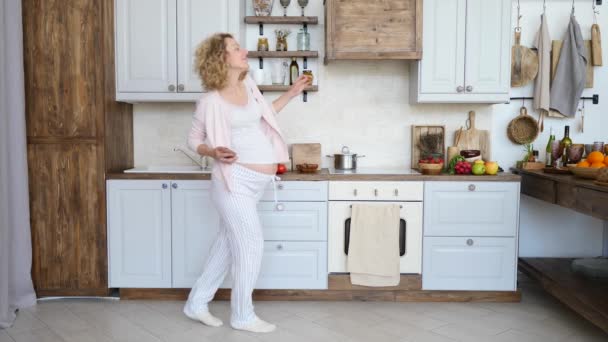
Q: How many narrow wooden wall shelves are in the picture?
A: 3